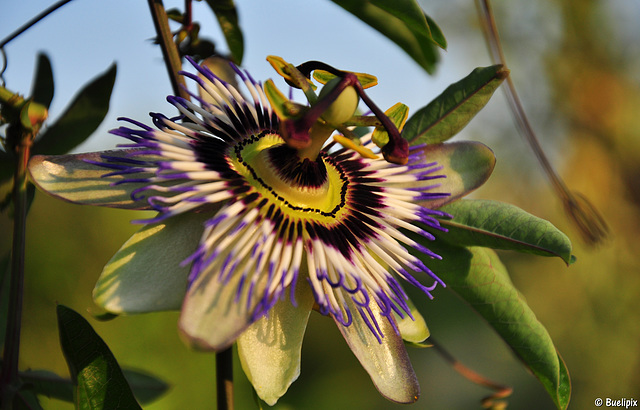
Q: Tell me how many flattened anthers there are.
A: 5